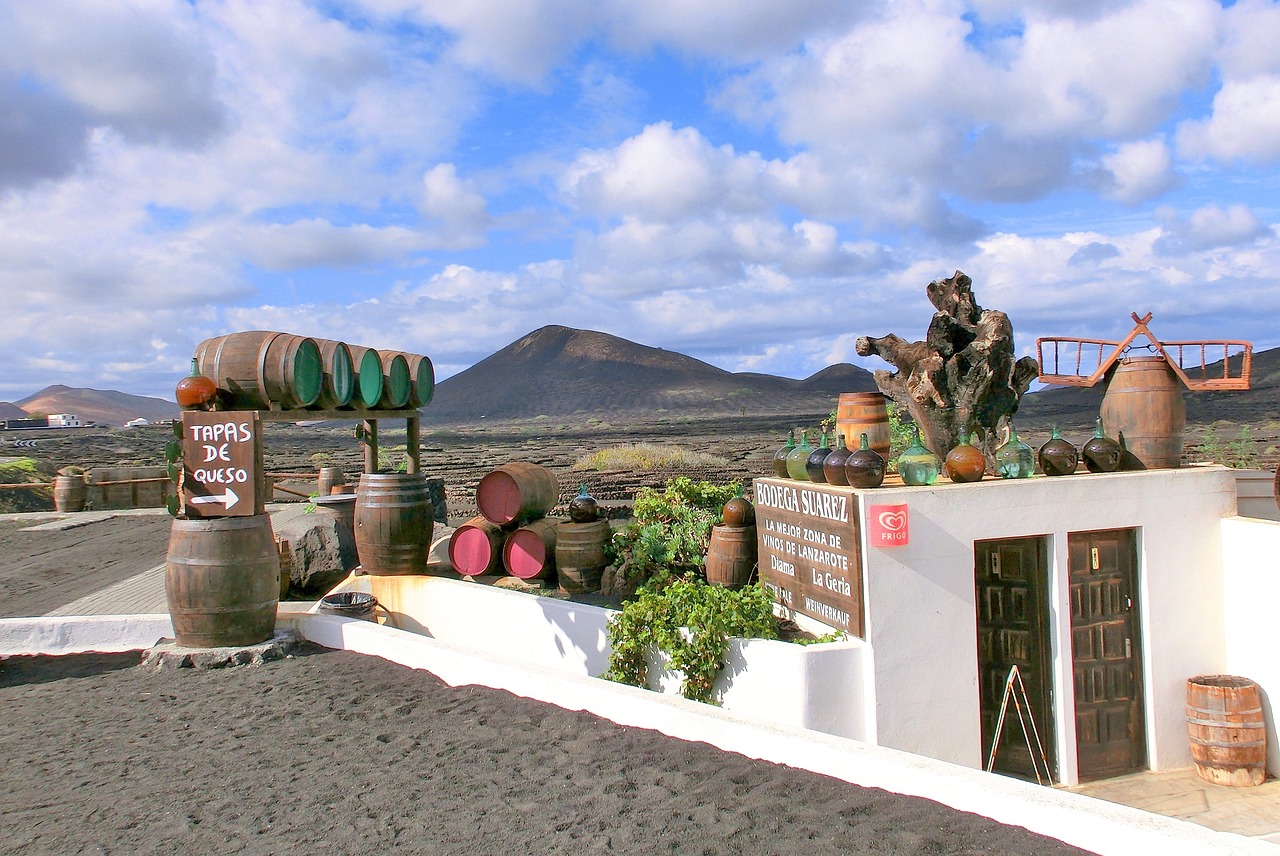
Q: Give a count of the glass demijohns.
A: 13